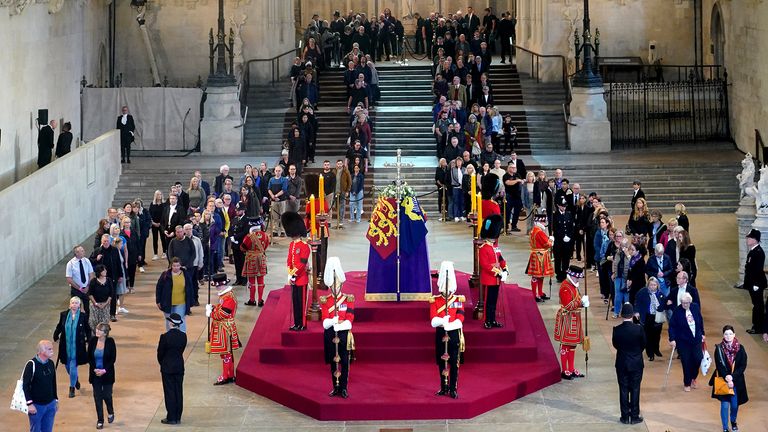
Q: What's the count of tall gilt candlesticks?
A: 4